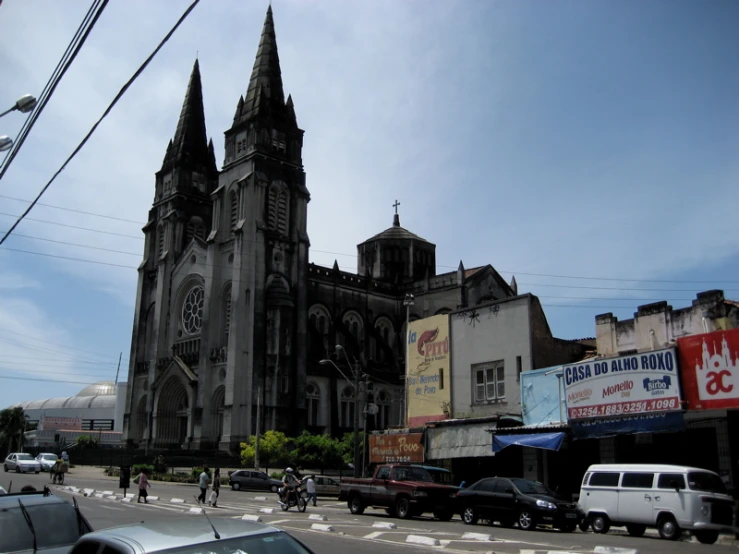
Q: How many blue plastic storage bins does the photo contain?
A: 0